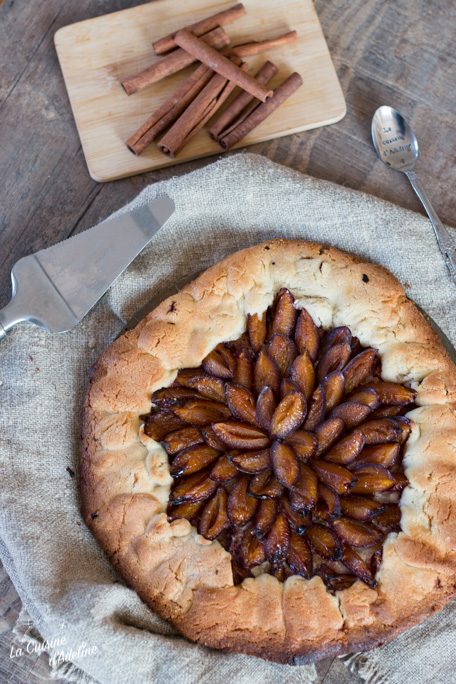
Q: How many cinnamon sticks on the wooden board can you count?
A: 8